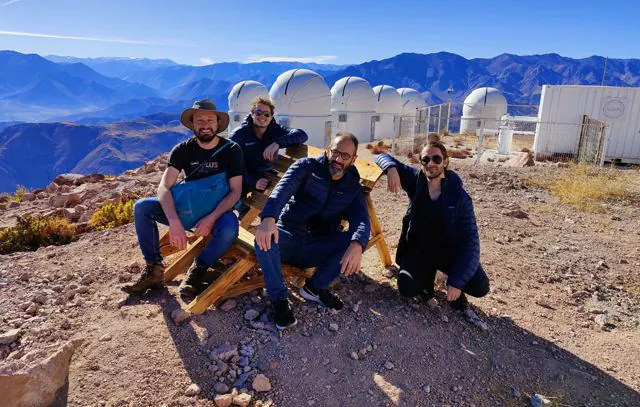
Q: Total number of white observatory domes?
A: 6